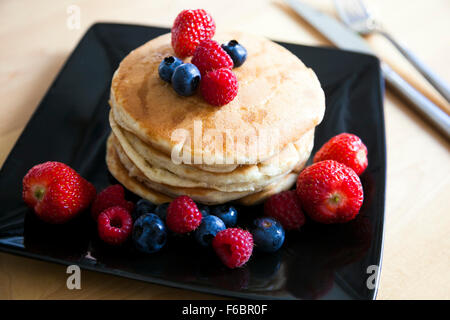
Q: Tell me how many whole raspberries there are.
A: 7